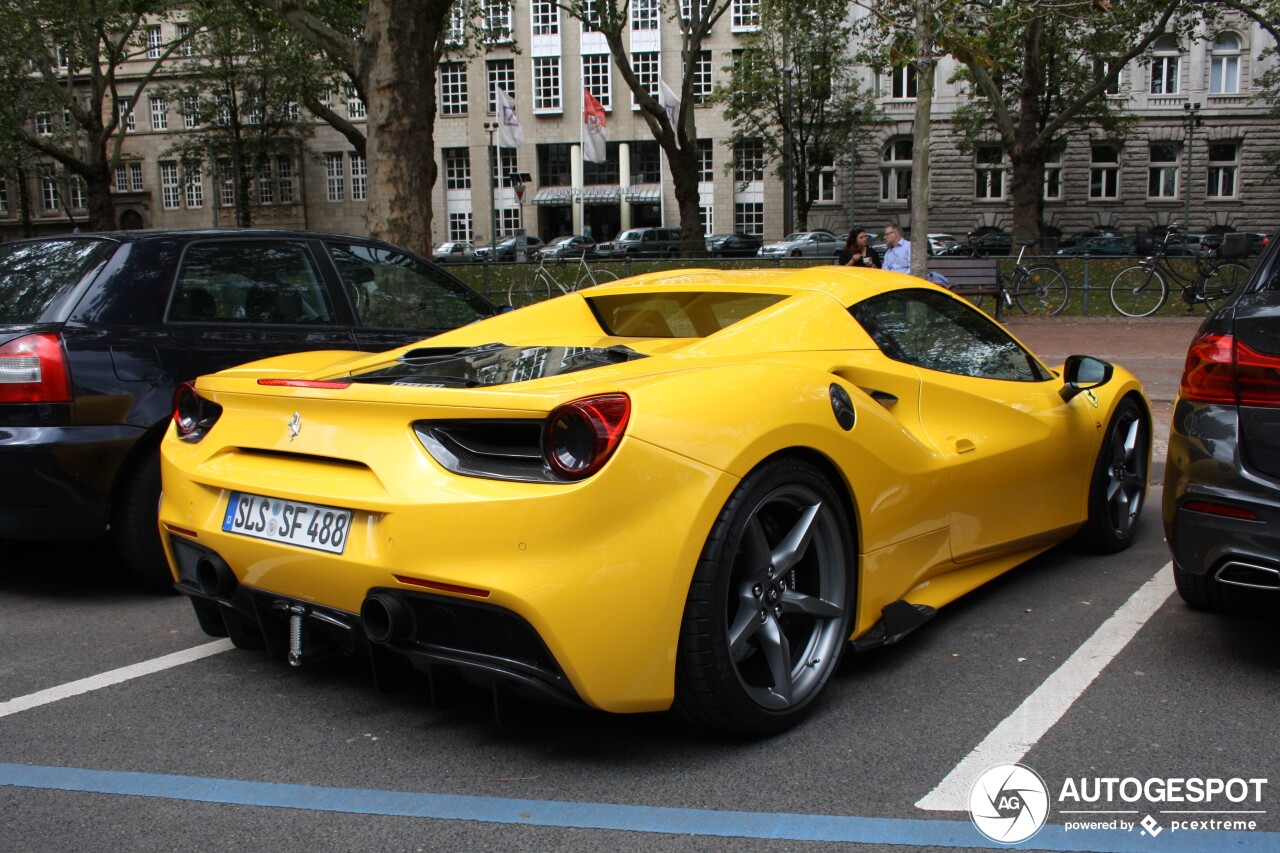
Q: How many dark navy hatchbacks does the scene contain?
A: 1